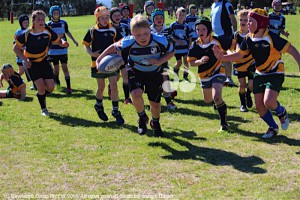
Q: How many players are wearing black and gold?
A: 6